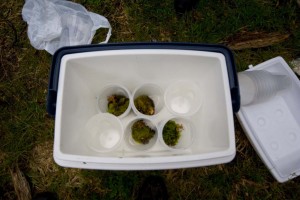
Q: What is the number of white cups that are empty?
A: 2